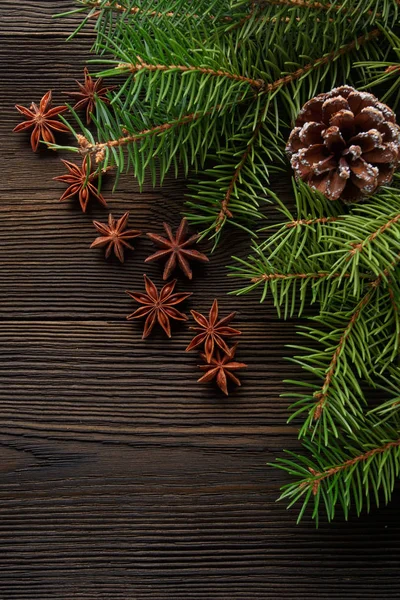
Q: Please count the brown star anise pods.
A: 8